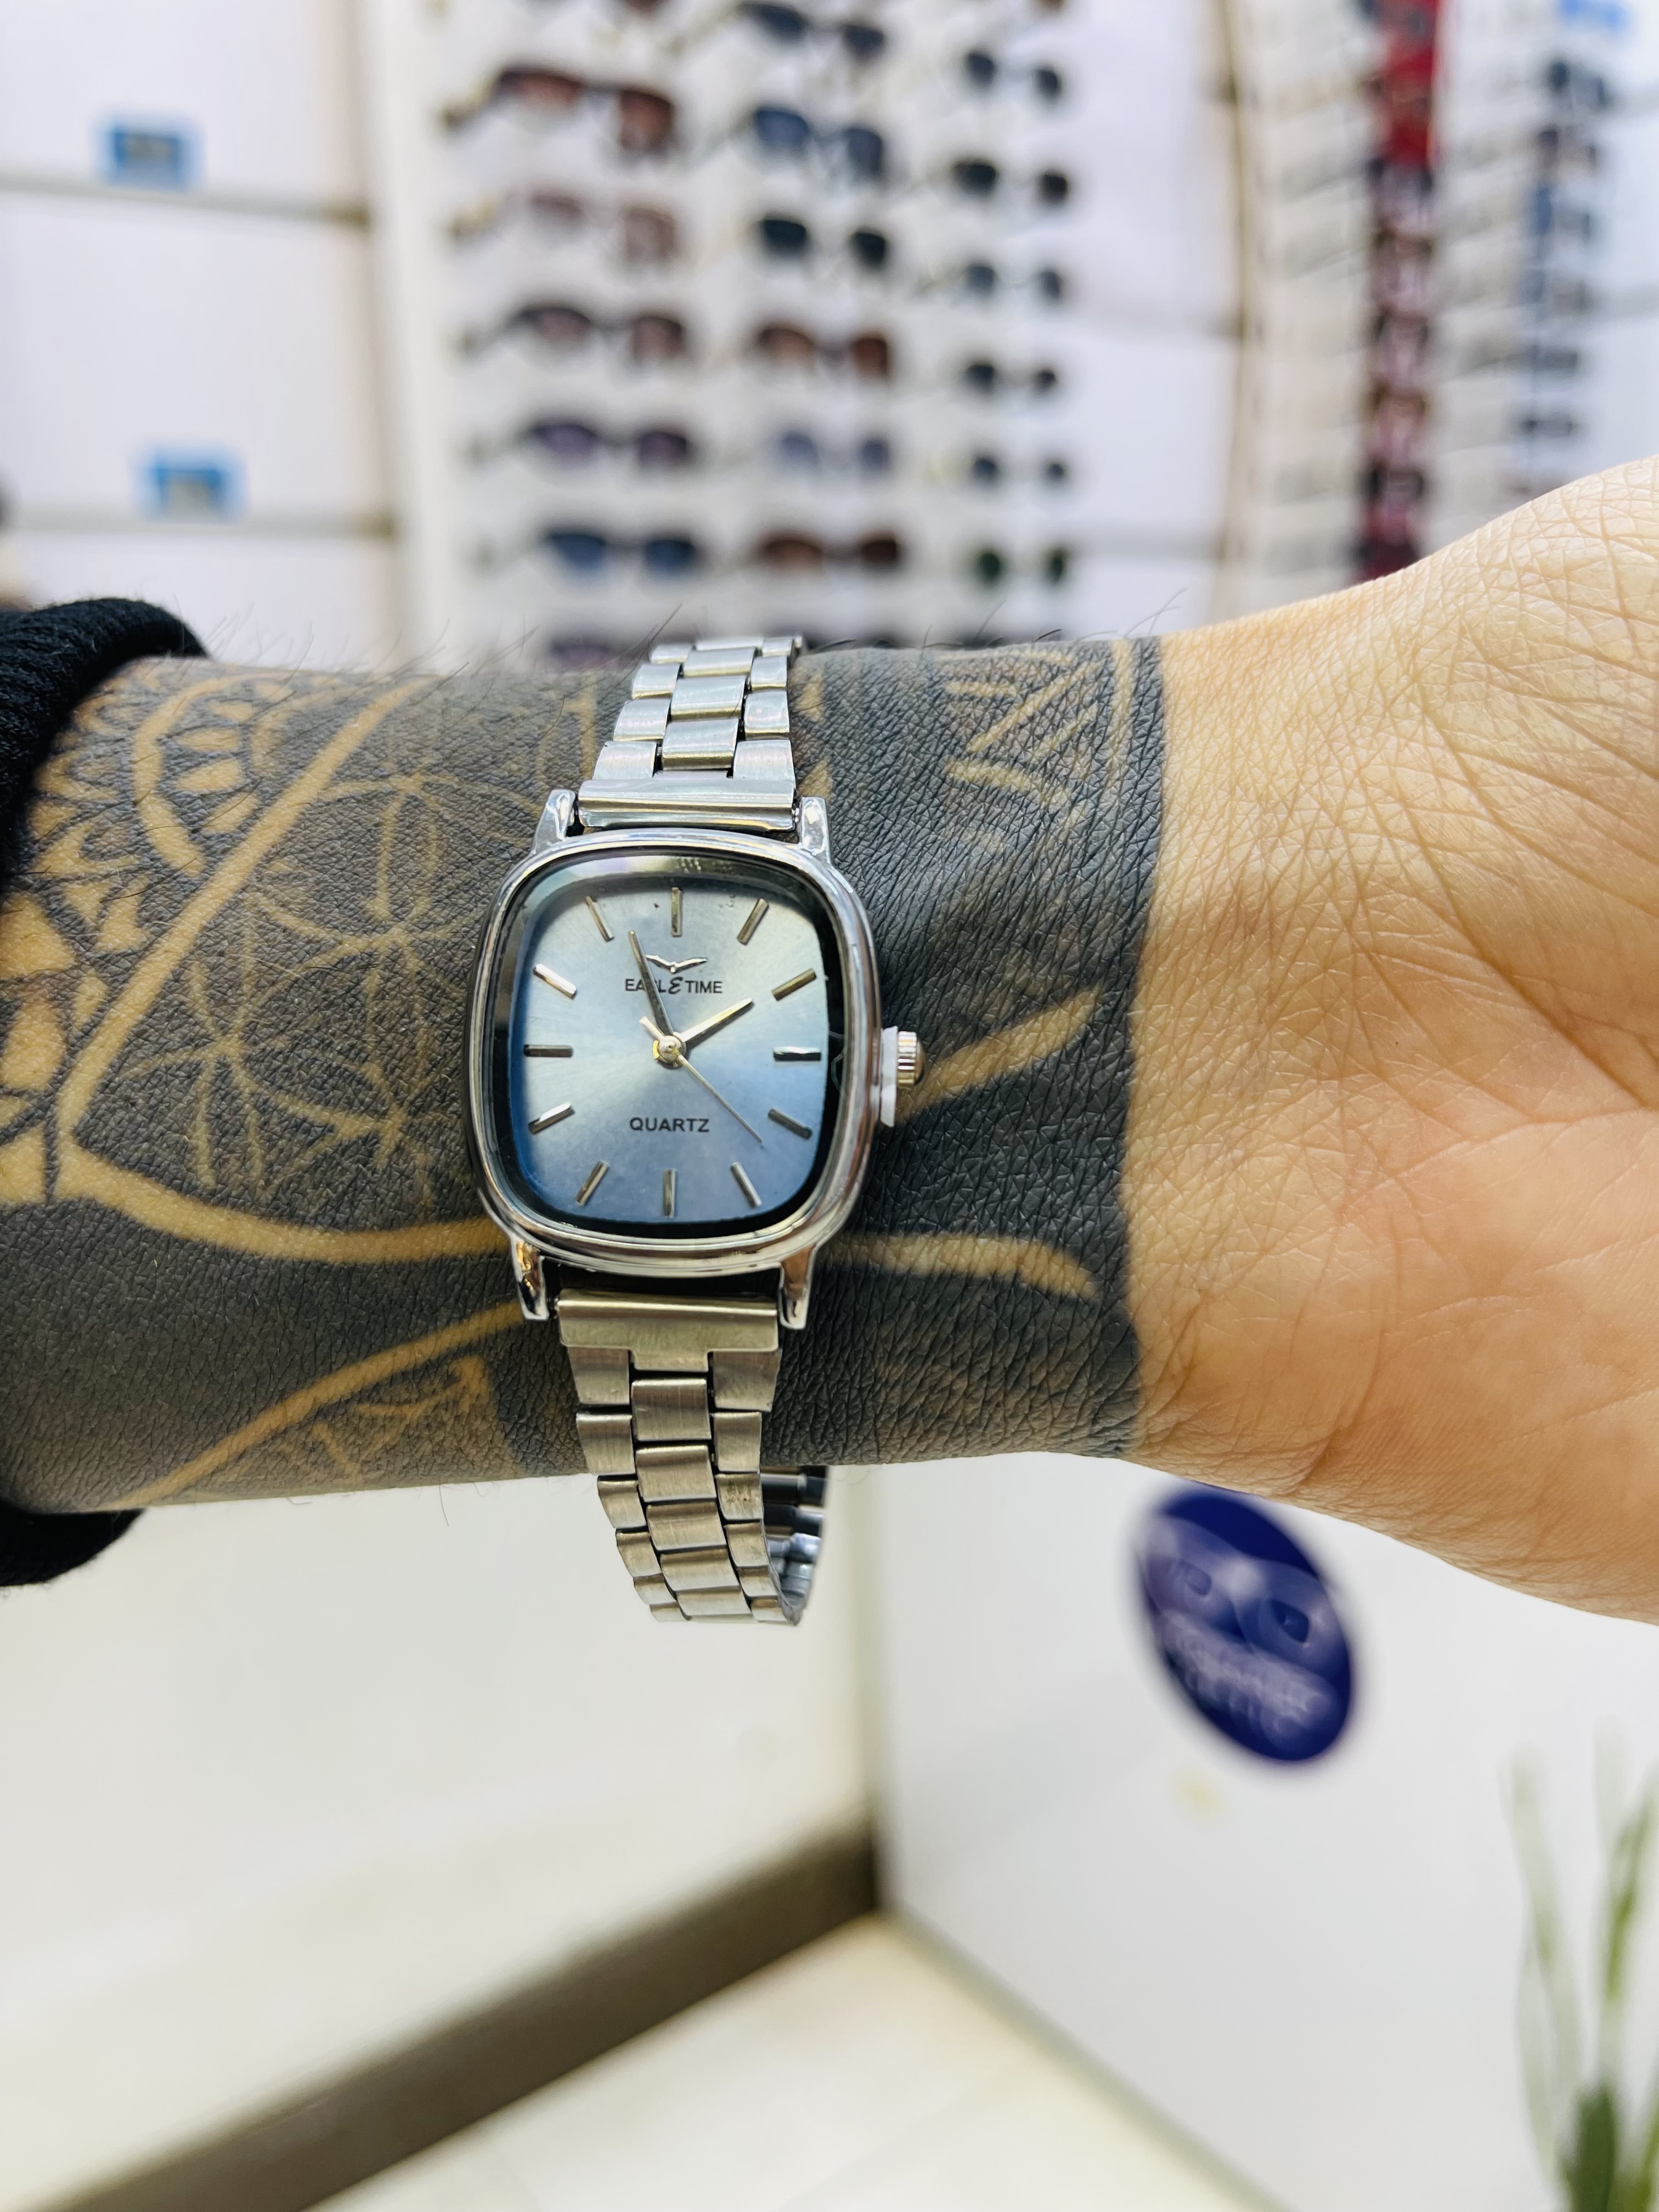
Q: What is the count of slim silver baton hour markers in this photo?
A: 12